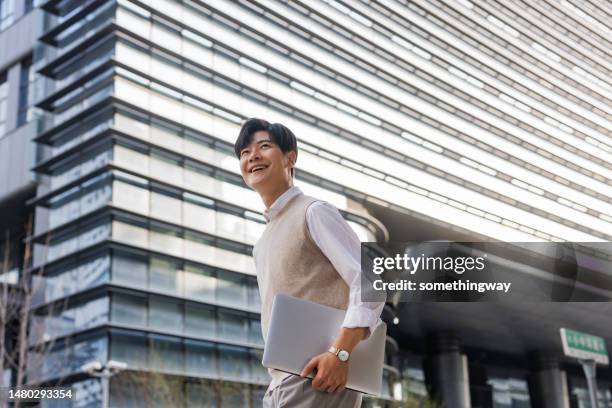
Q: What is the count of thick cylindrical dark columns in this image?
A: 2